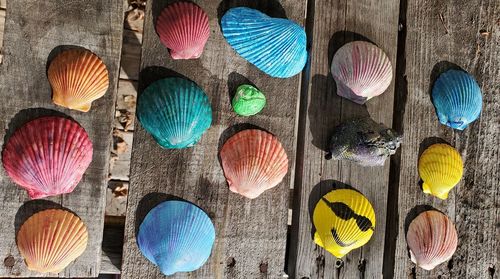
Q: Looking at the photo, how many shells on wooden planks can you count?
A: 15